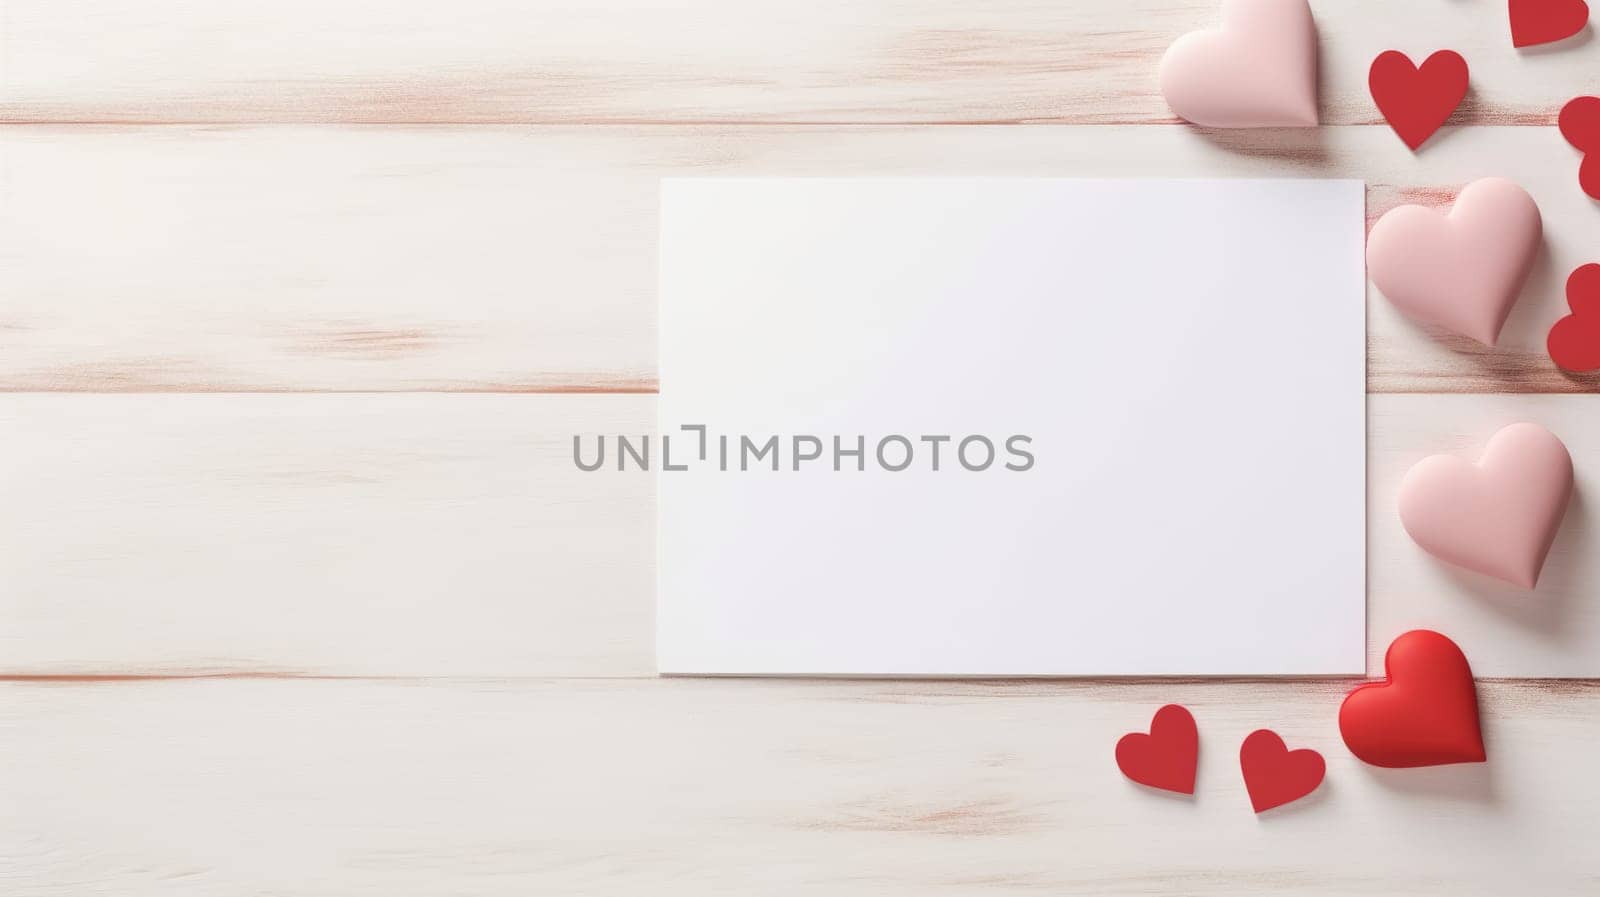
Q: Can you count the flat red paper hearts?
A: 6